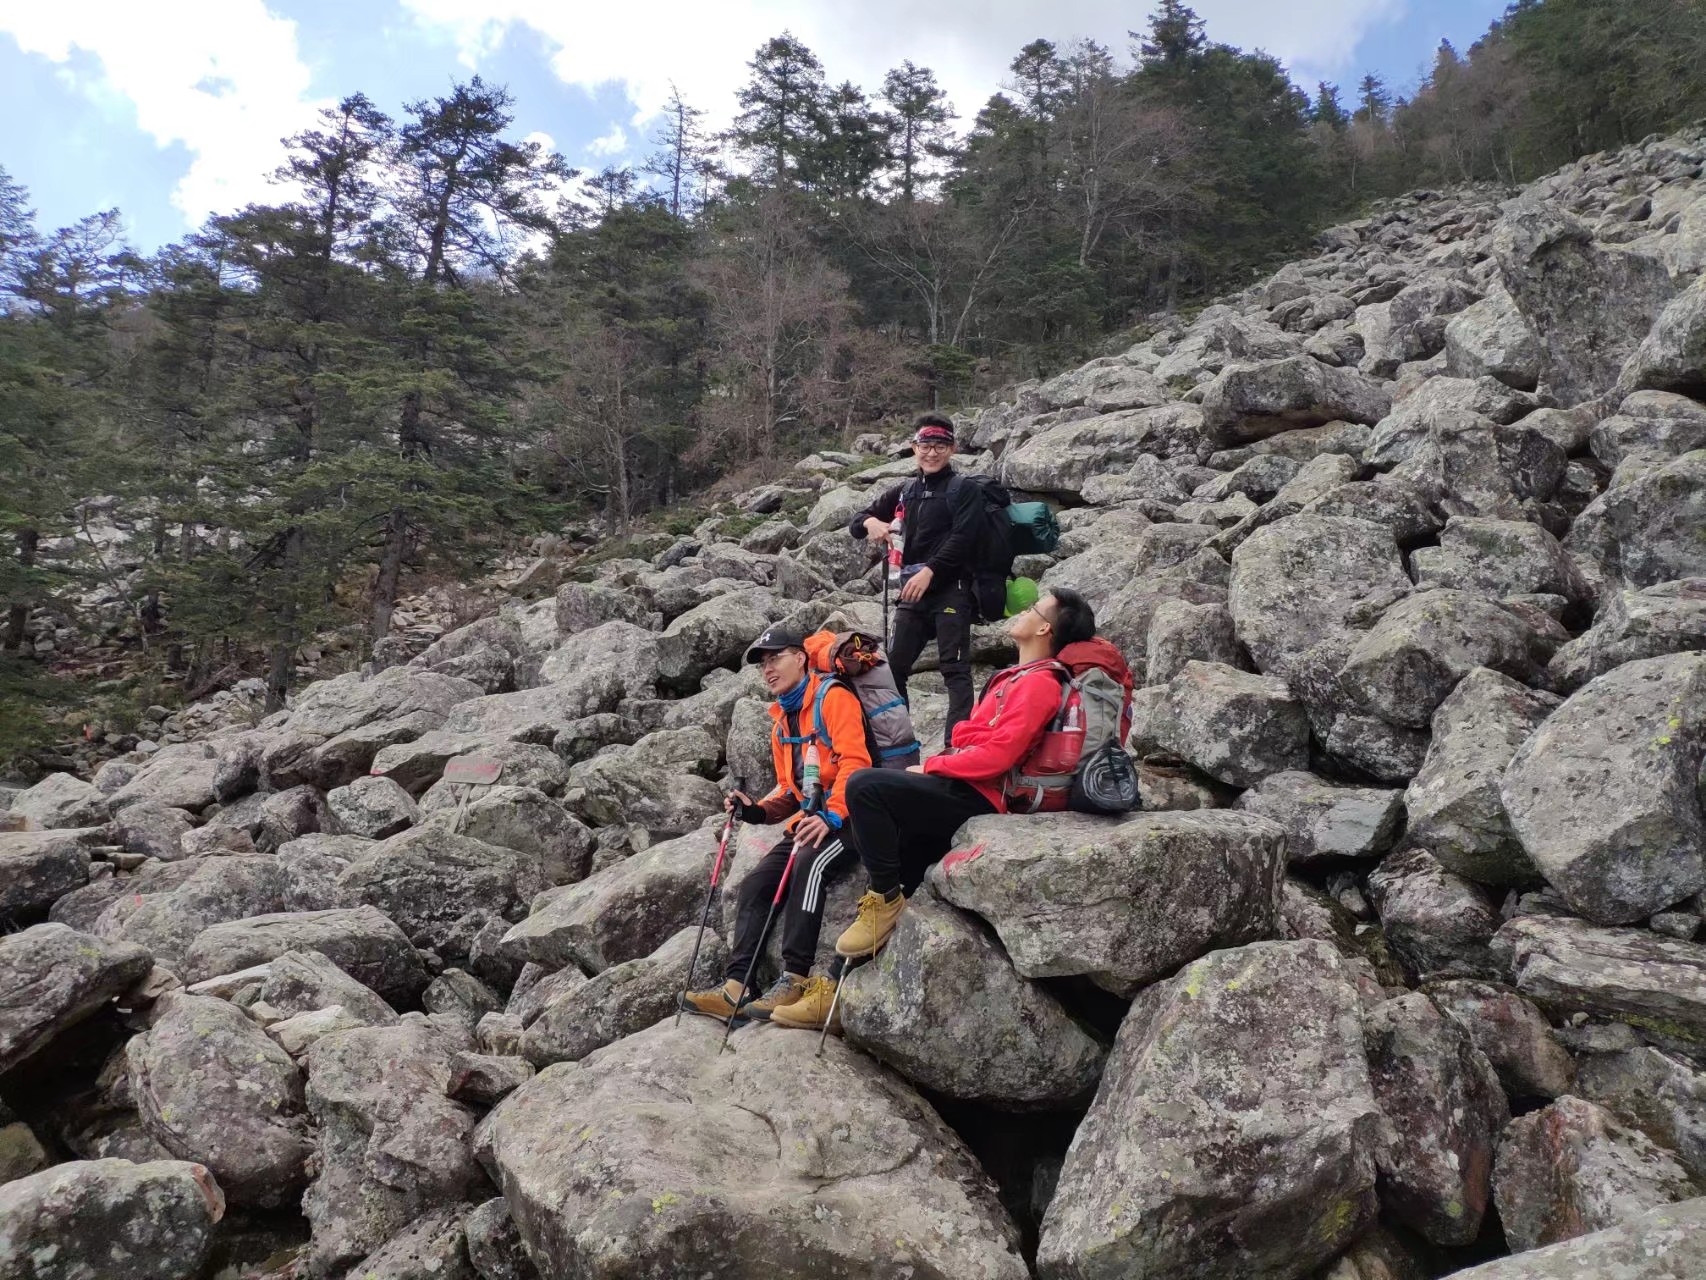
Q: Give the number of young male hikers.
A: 3